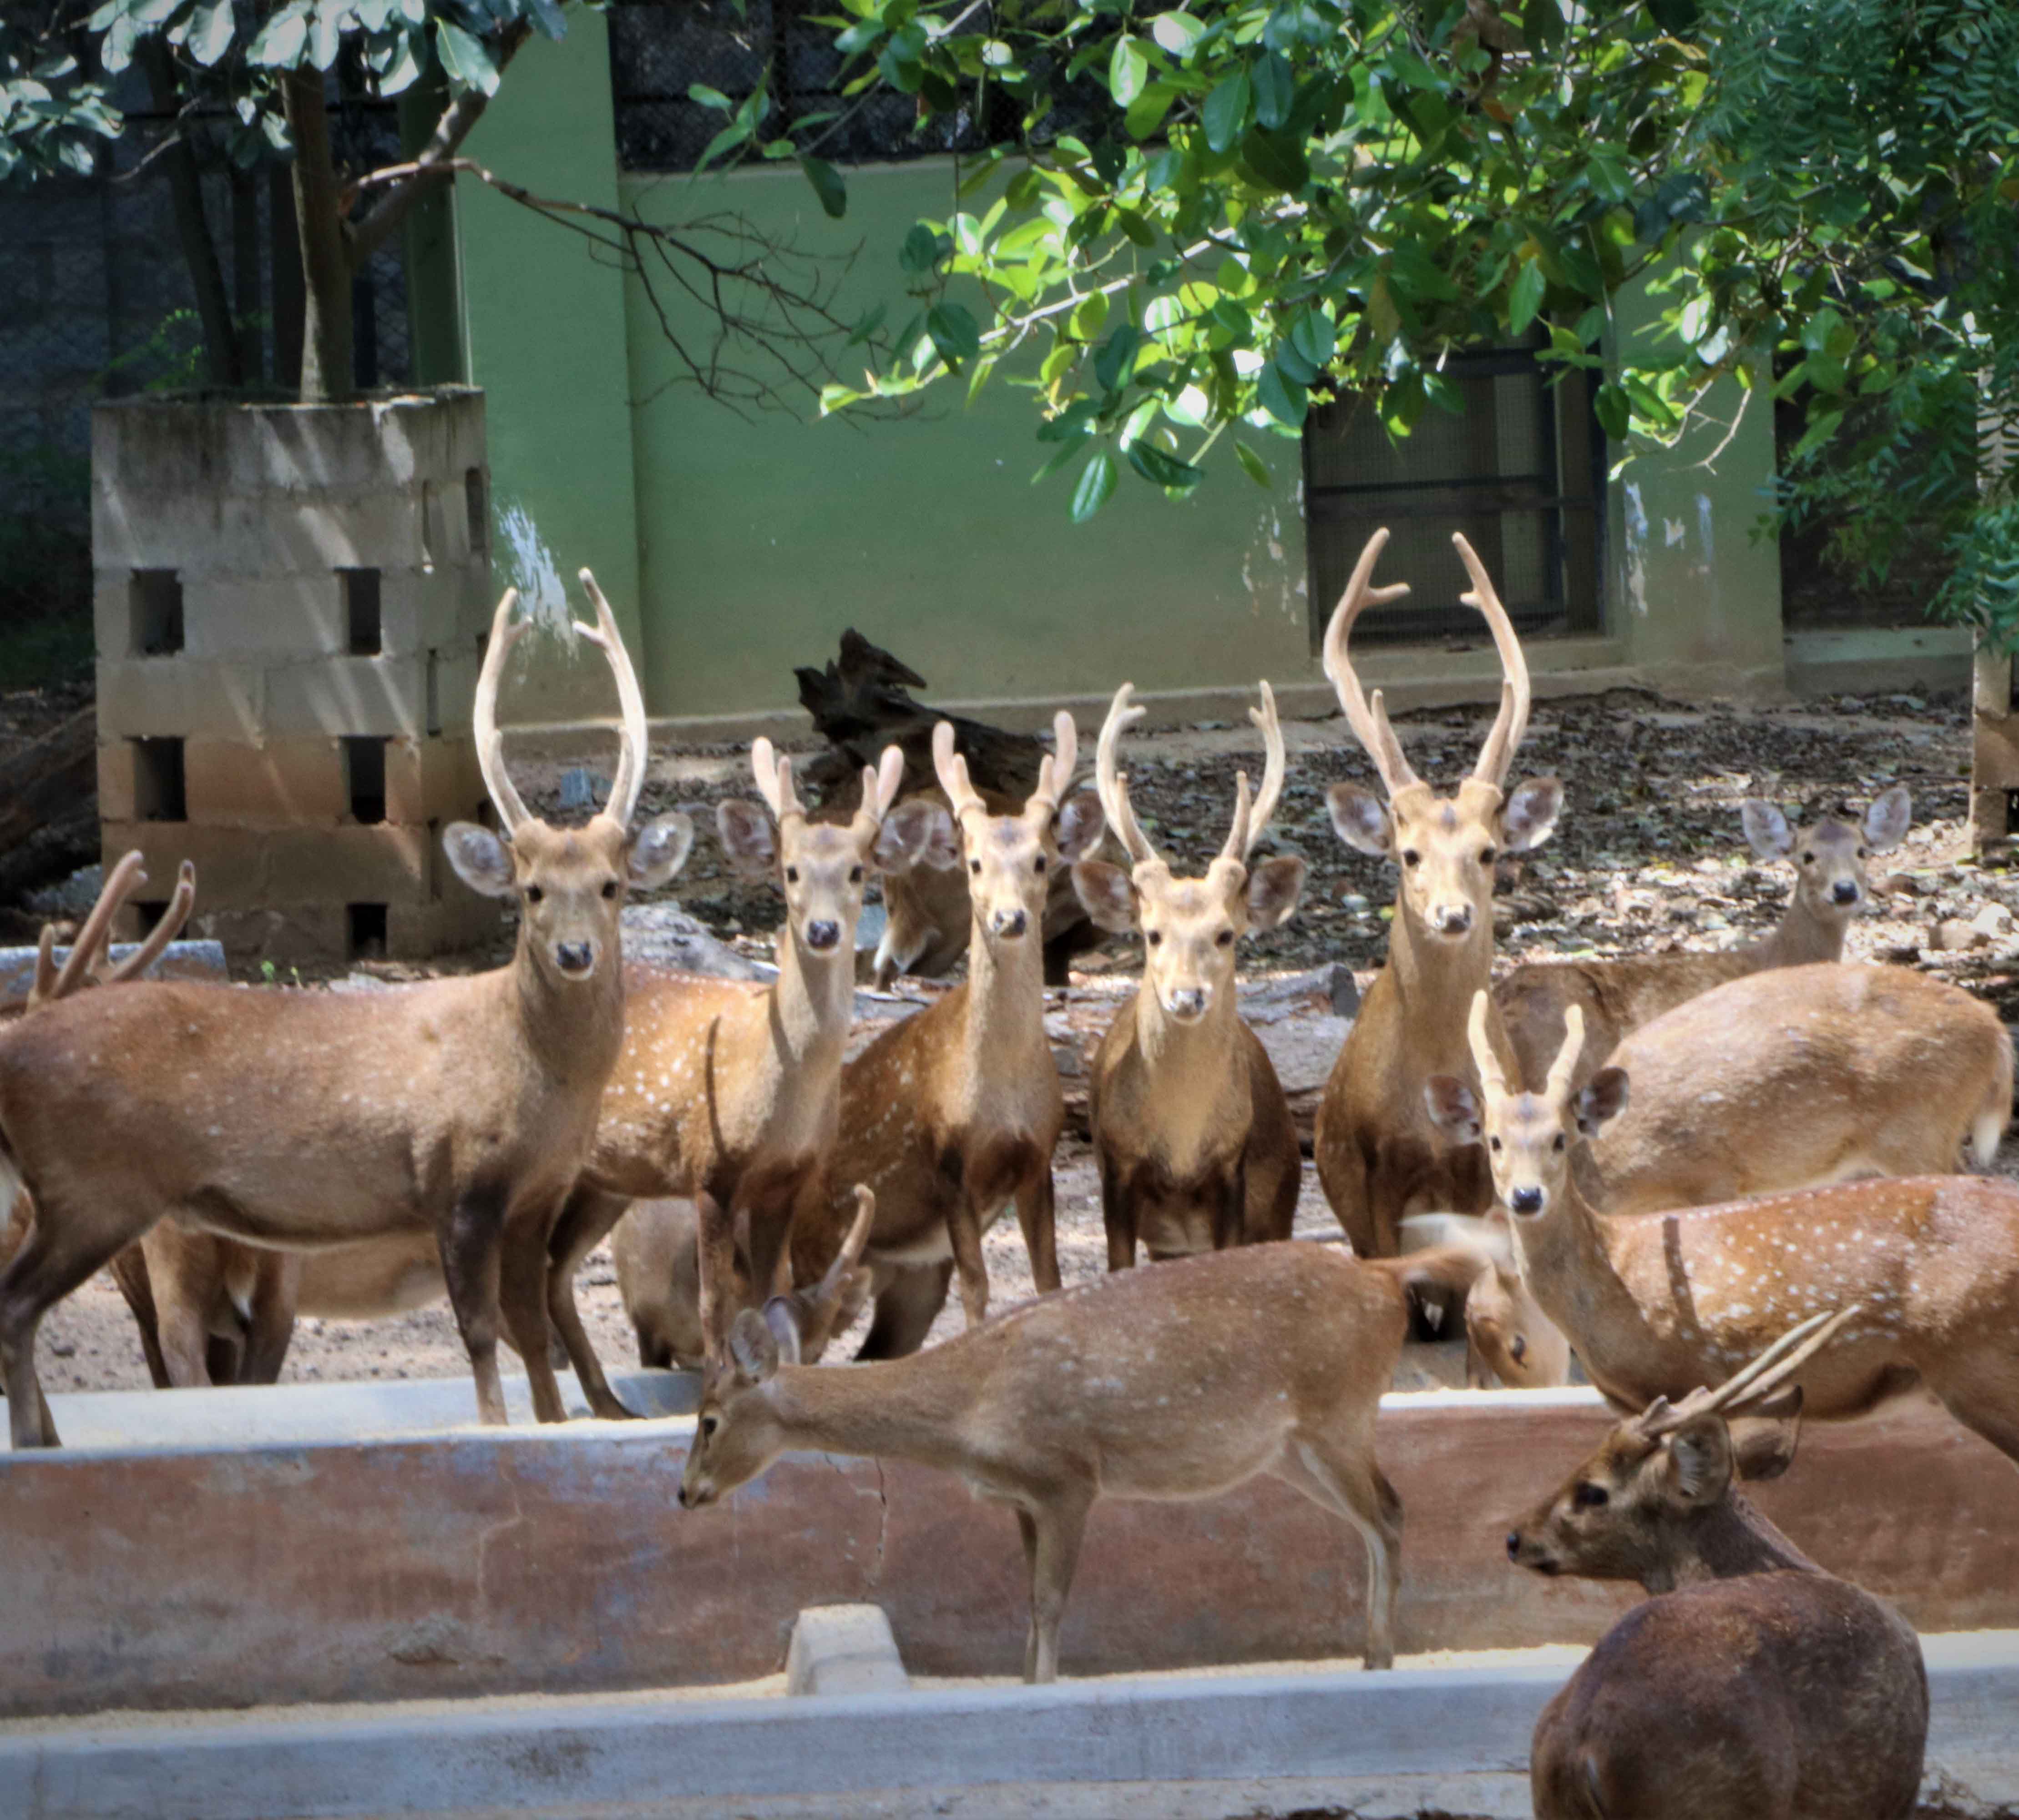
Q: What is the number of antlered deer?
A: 9